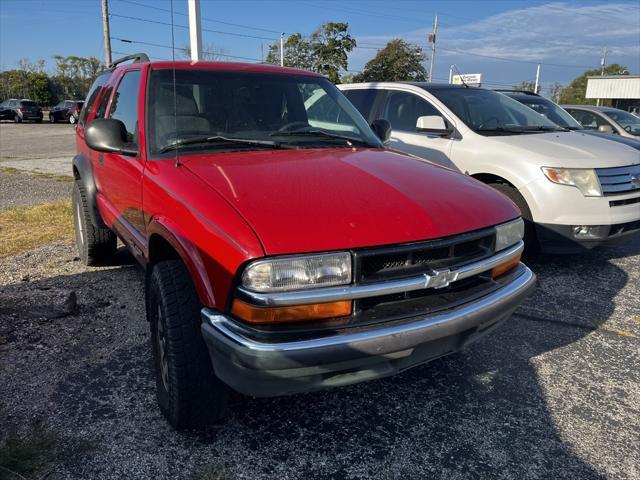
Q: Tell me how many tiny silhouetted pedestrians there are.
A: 0